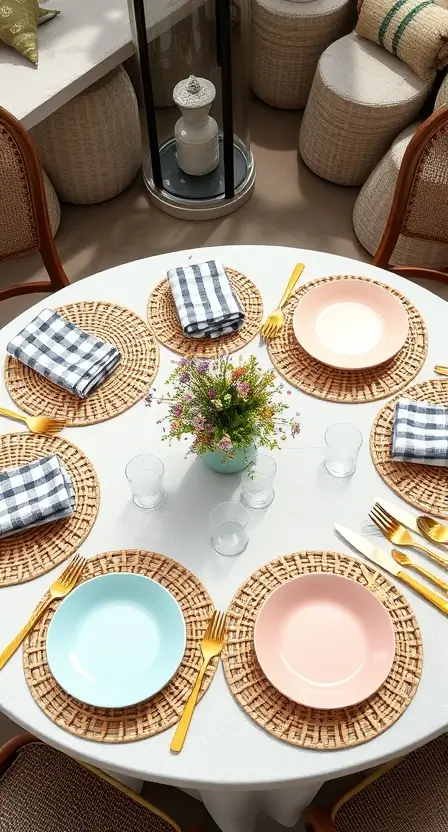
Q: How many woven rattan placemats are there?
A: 7